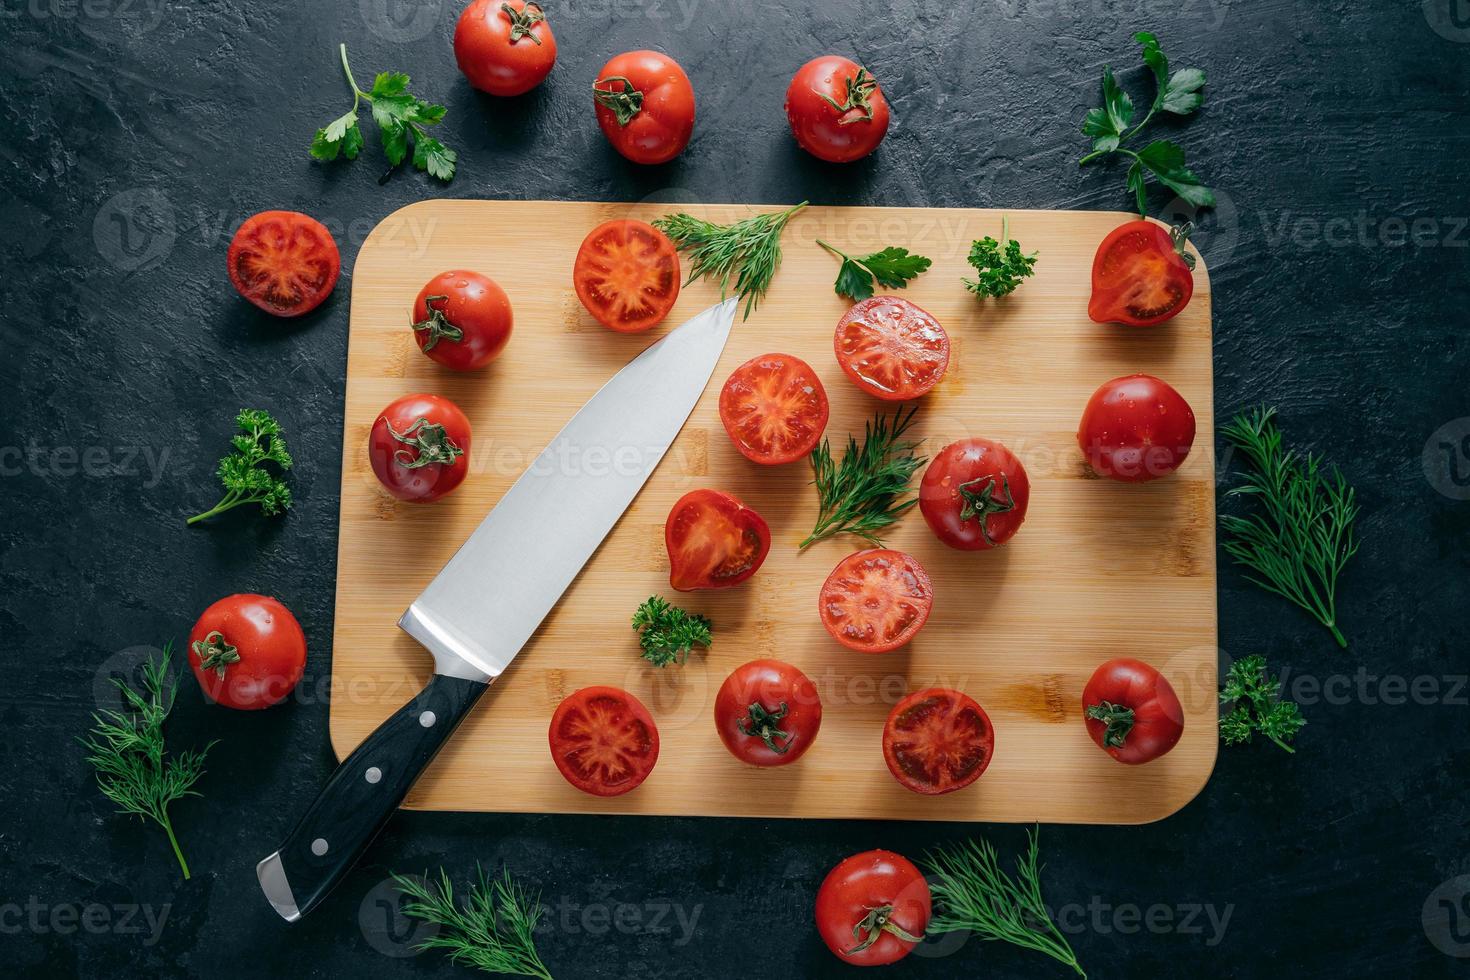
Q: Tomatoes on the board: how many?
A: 14